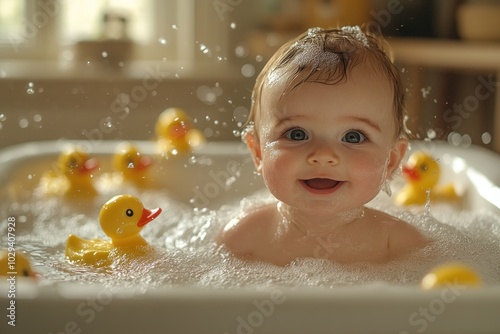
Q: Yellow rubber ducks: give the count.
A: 7